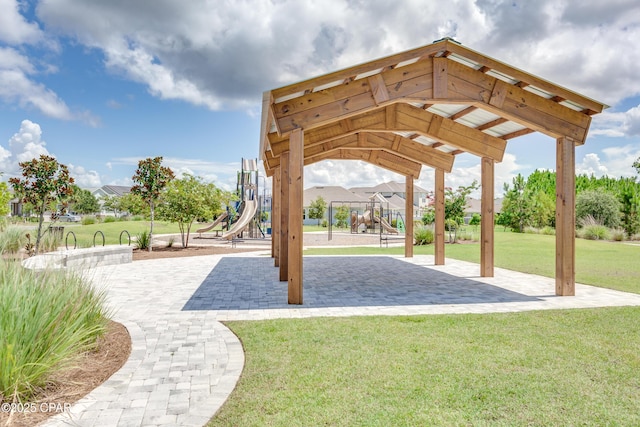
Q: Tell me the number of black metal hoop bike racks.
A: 3